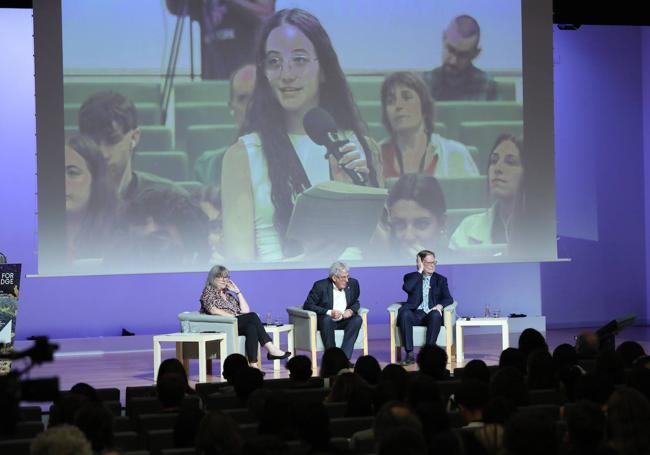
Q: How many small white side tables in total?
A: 3